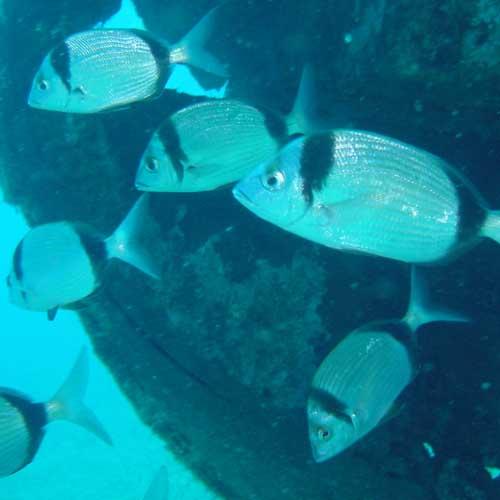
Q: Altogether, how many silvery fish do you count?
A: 6